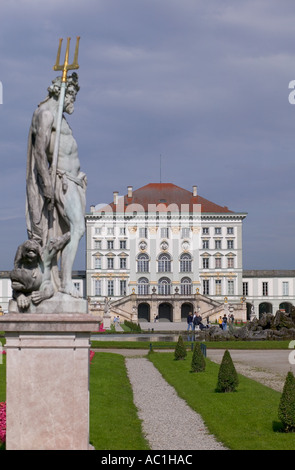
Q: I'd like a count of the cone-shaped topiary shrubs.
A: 4